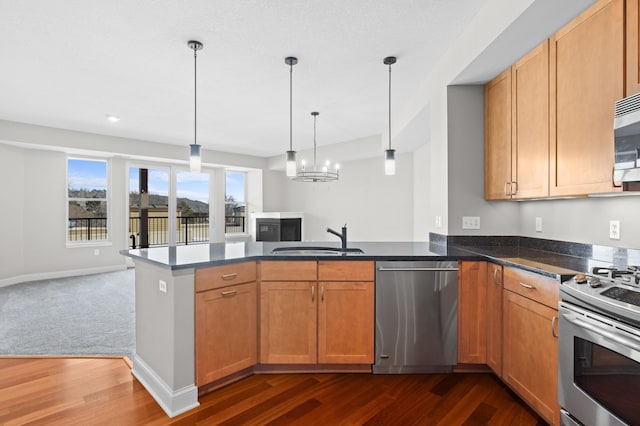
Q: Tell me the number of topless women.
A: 0